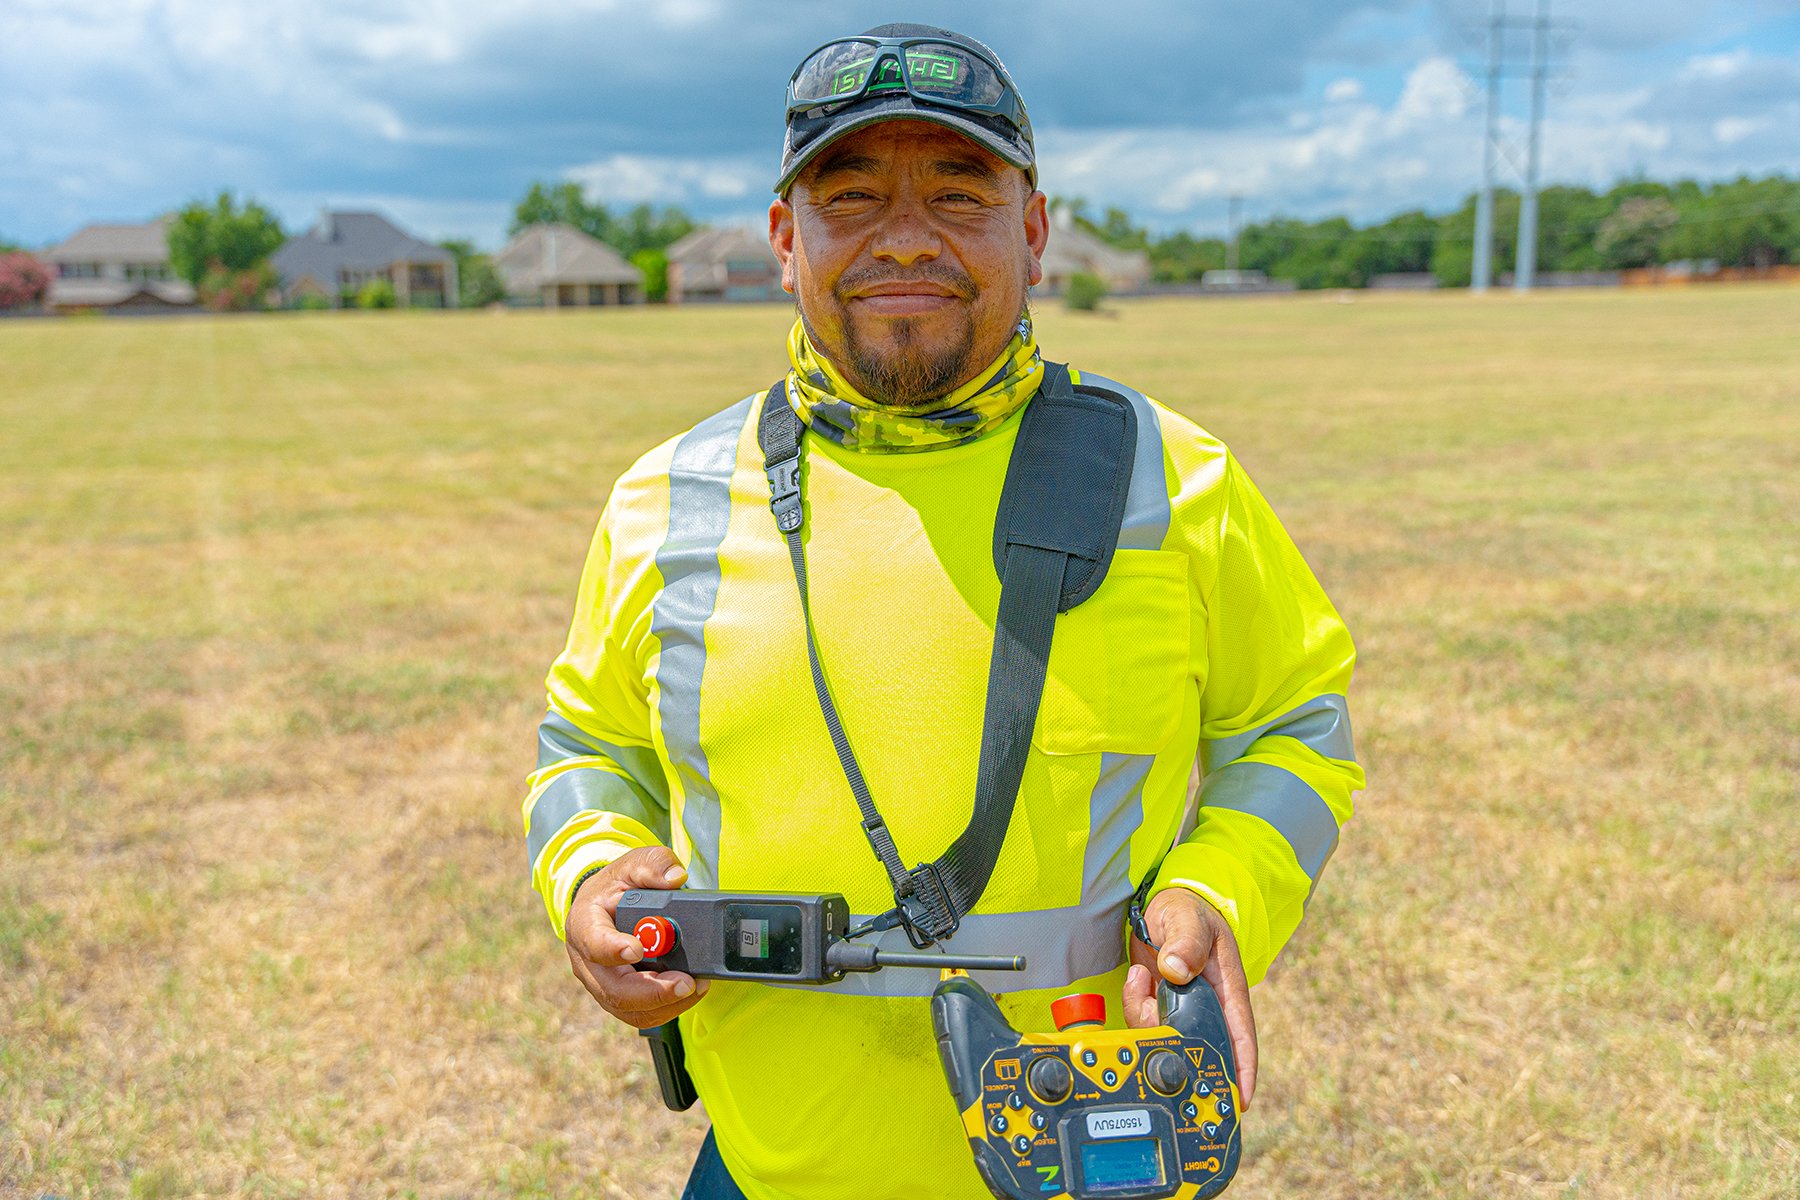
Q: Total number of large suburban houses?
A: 5